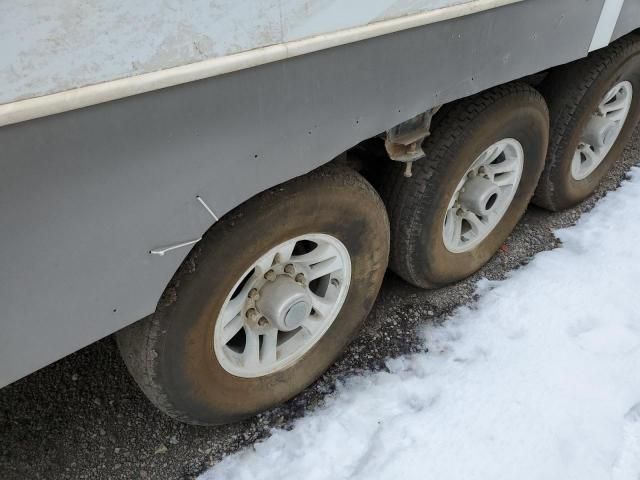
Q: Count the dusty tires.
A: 3